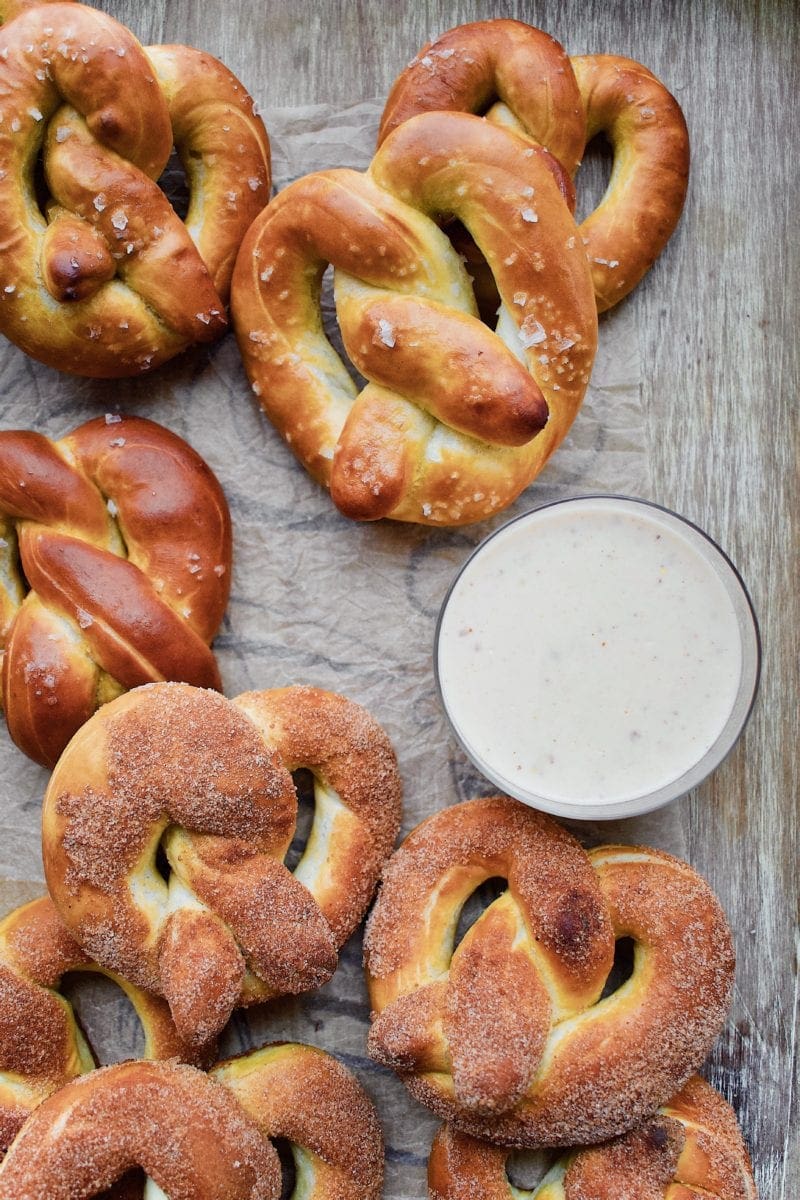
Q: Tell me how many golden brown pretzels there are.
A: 9